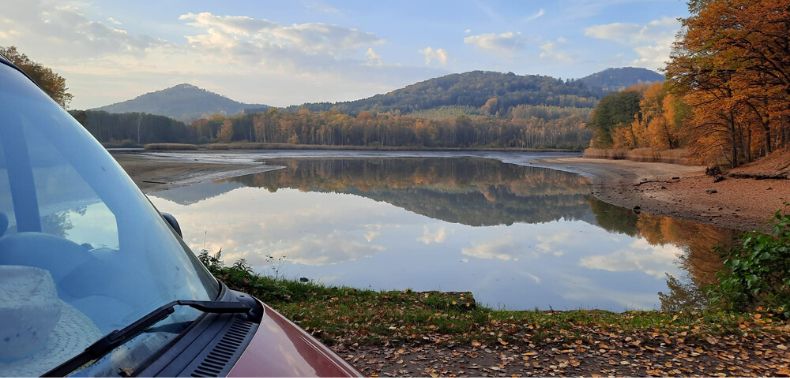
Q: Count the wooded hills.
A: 3